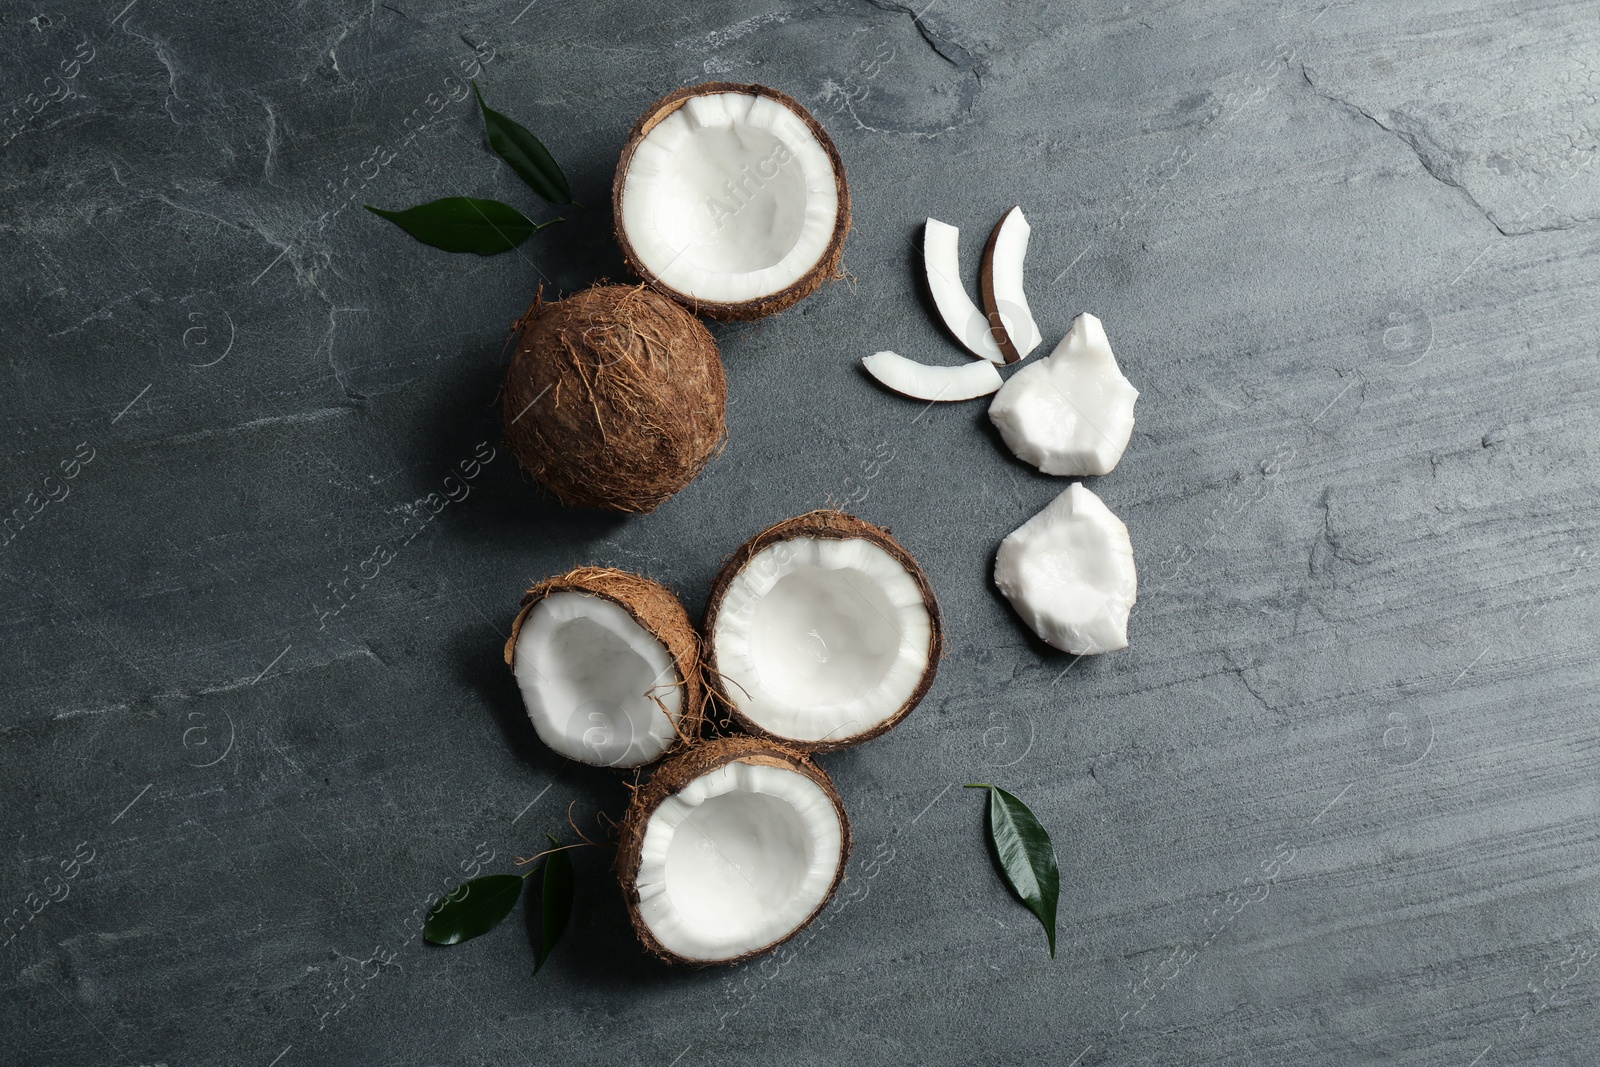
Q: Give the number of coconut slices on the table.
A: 3